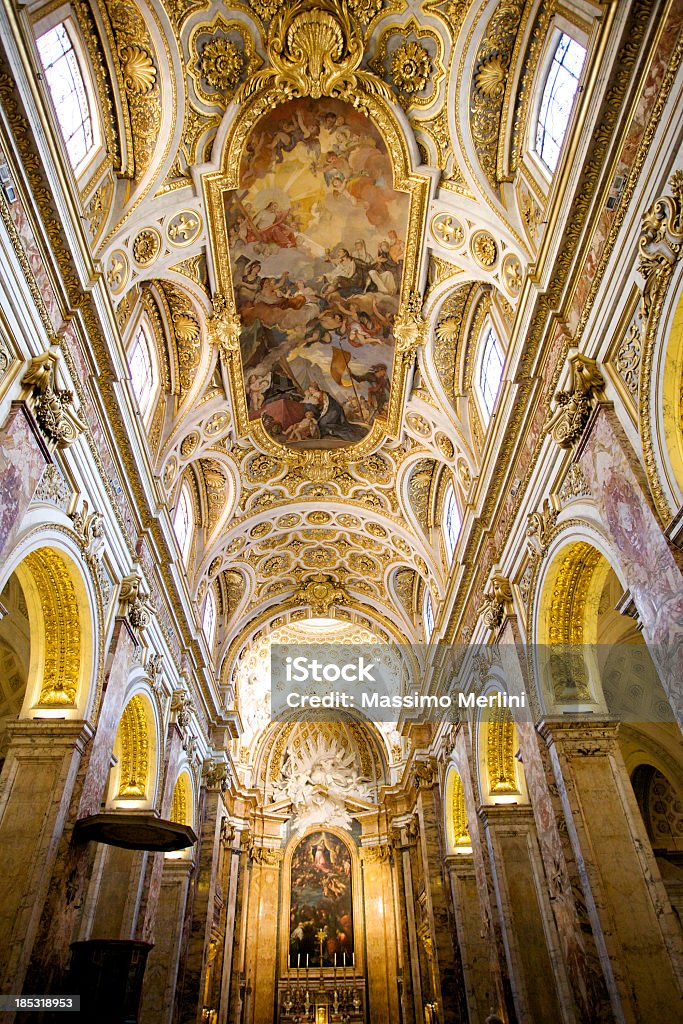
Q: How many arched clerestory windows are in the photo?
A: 8